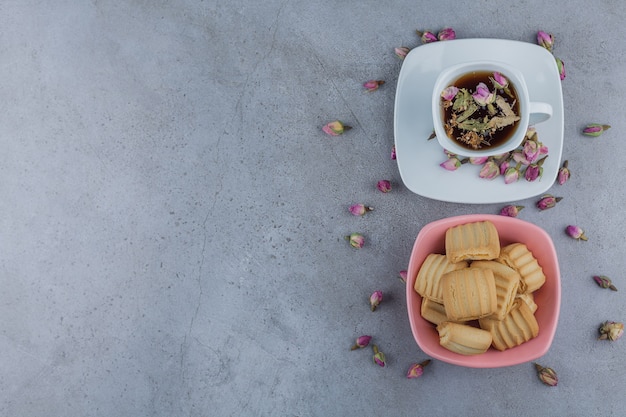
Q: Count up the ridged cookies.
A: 9